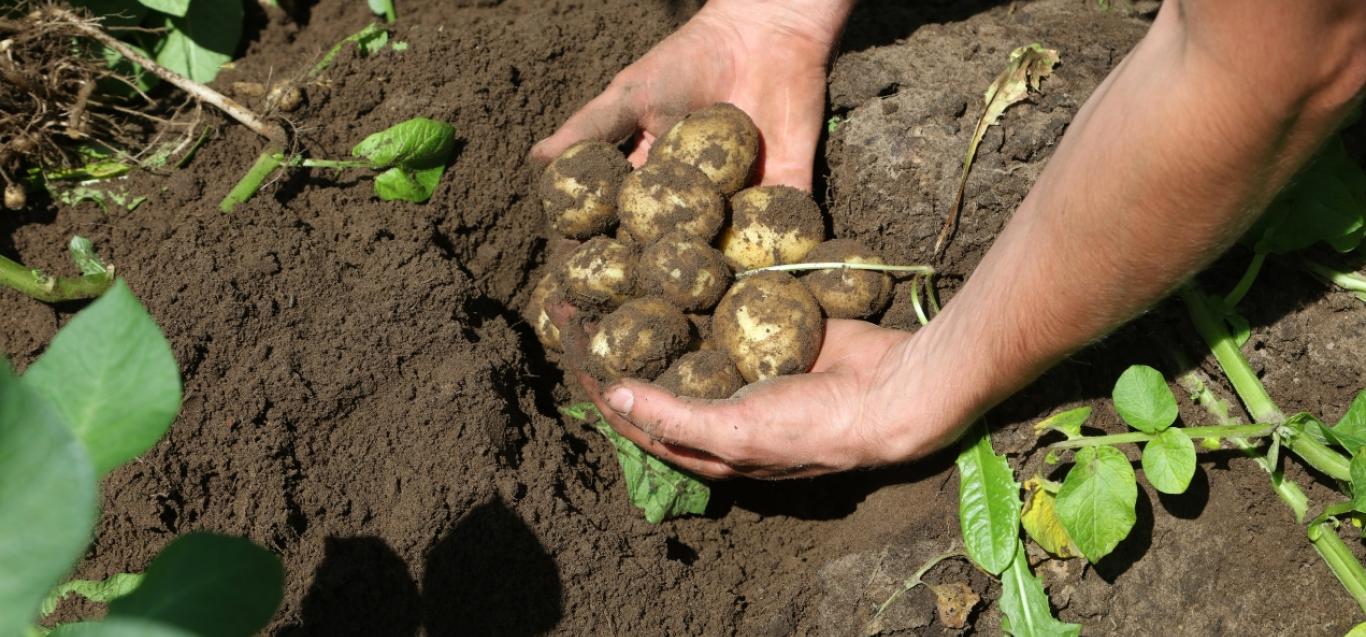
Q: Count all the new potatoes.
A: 11